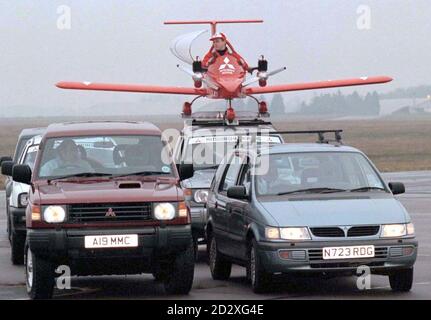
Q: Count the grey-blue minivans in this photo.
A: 1